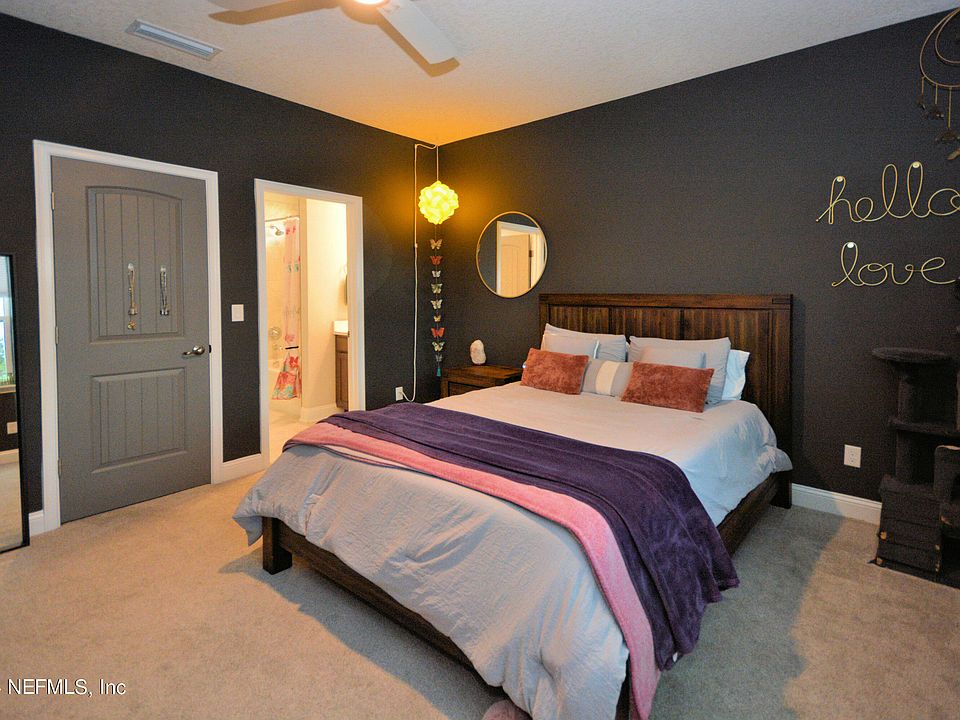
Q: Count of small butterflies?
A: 9